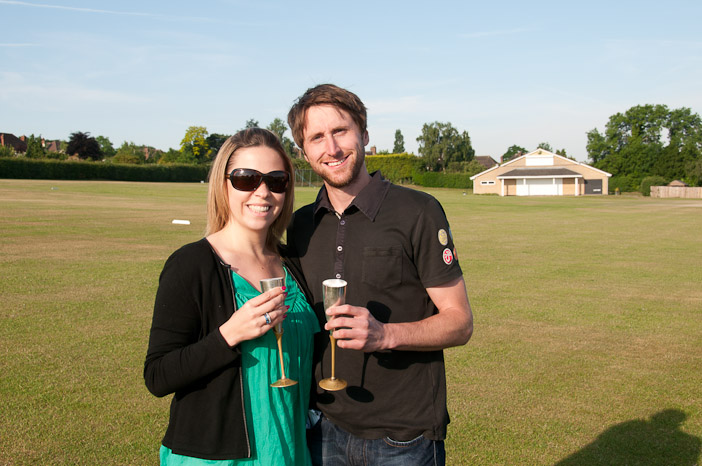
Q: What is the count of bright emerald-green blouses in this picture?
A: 1